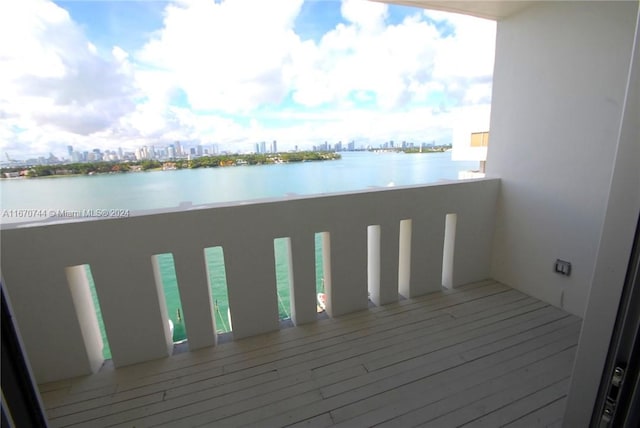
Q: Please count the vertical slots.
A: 8